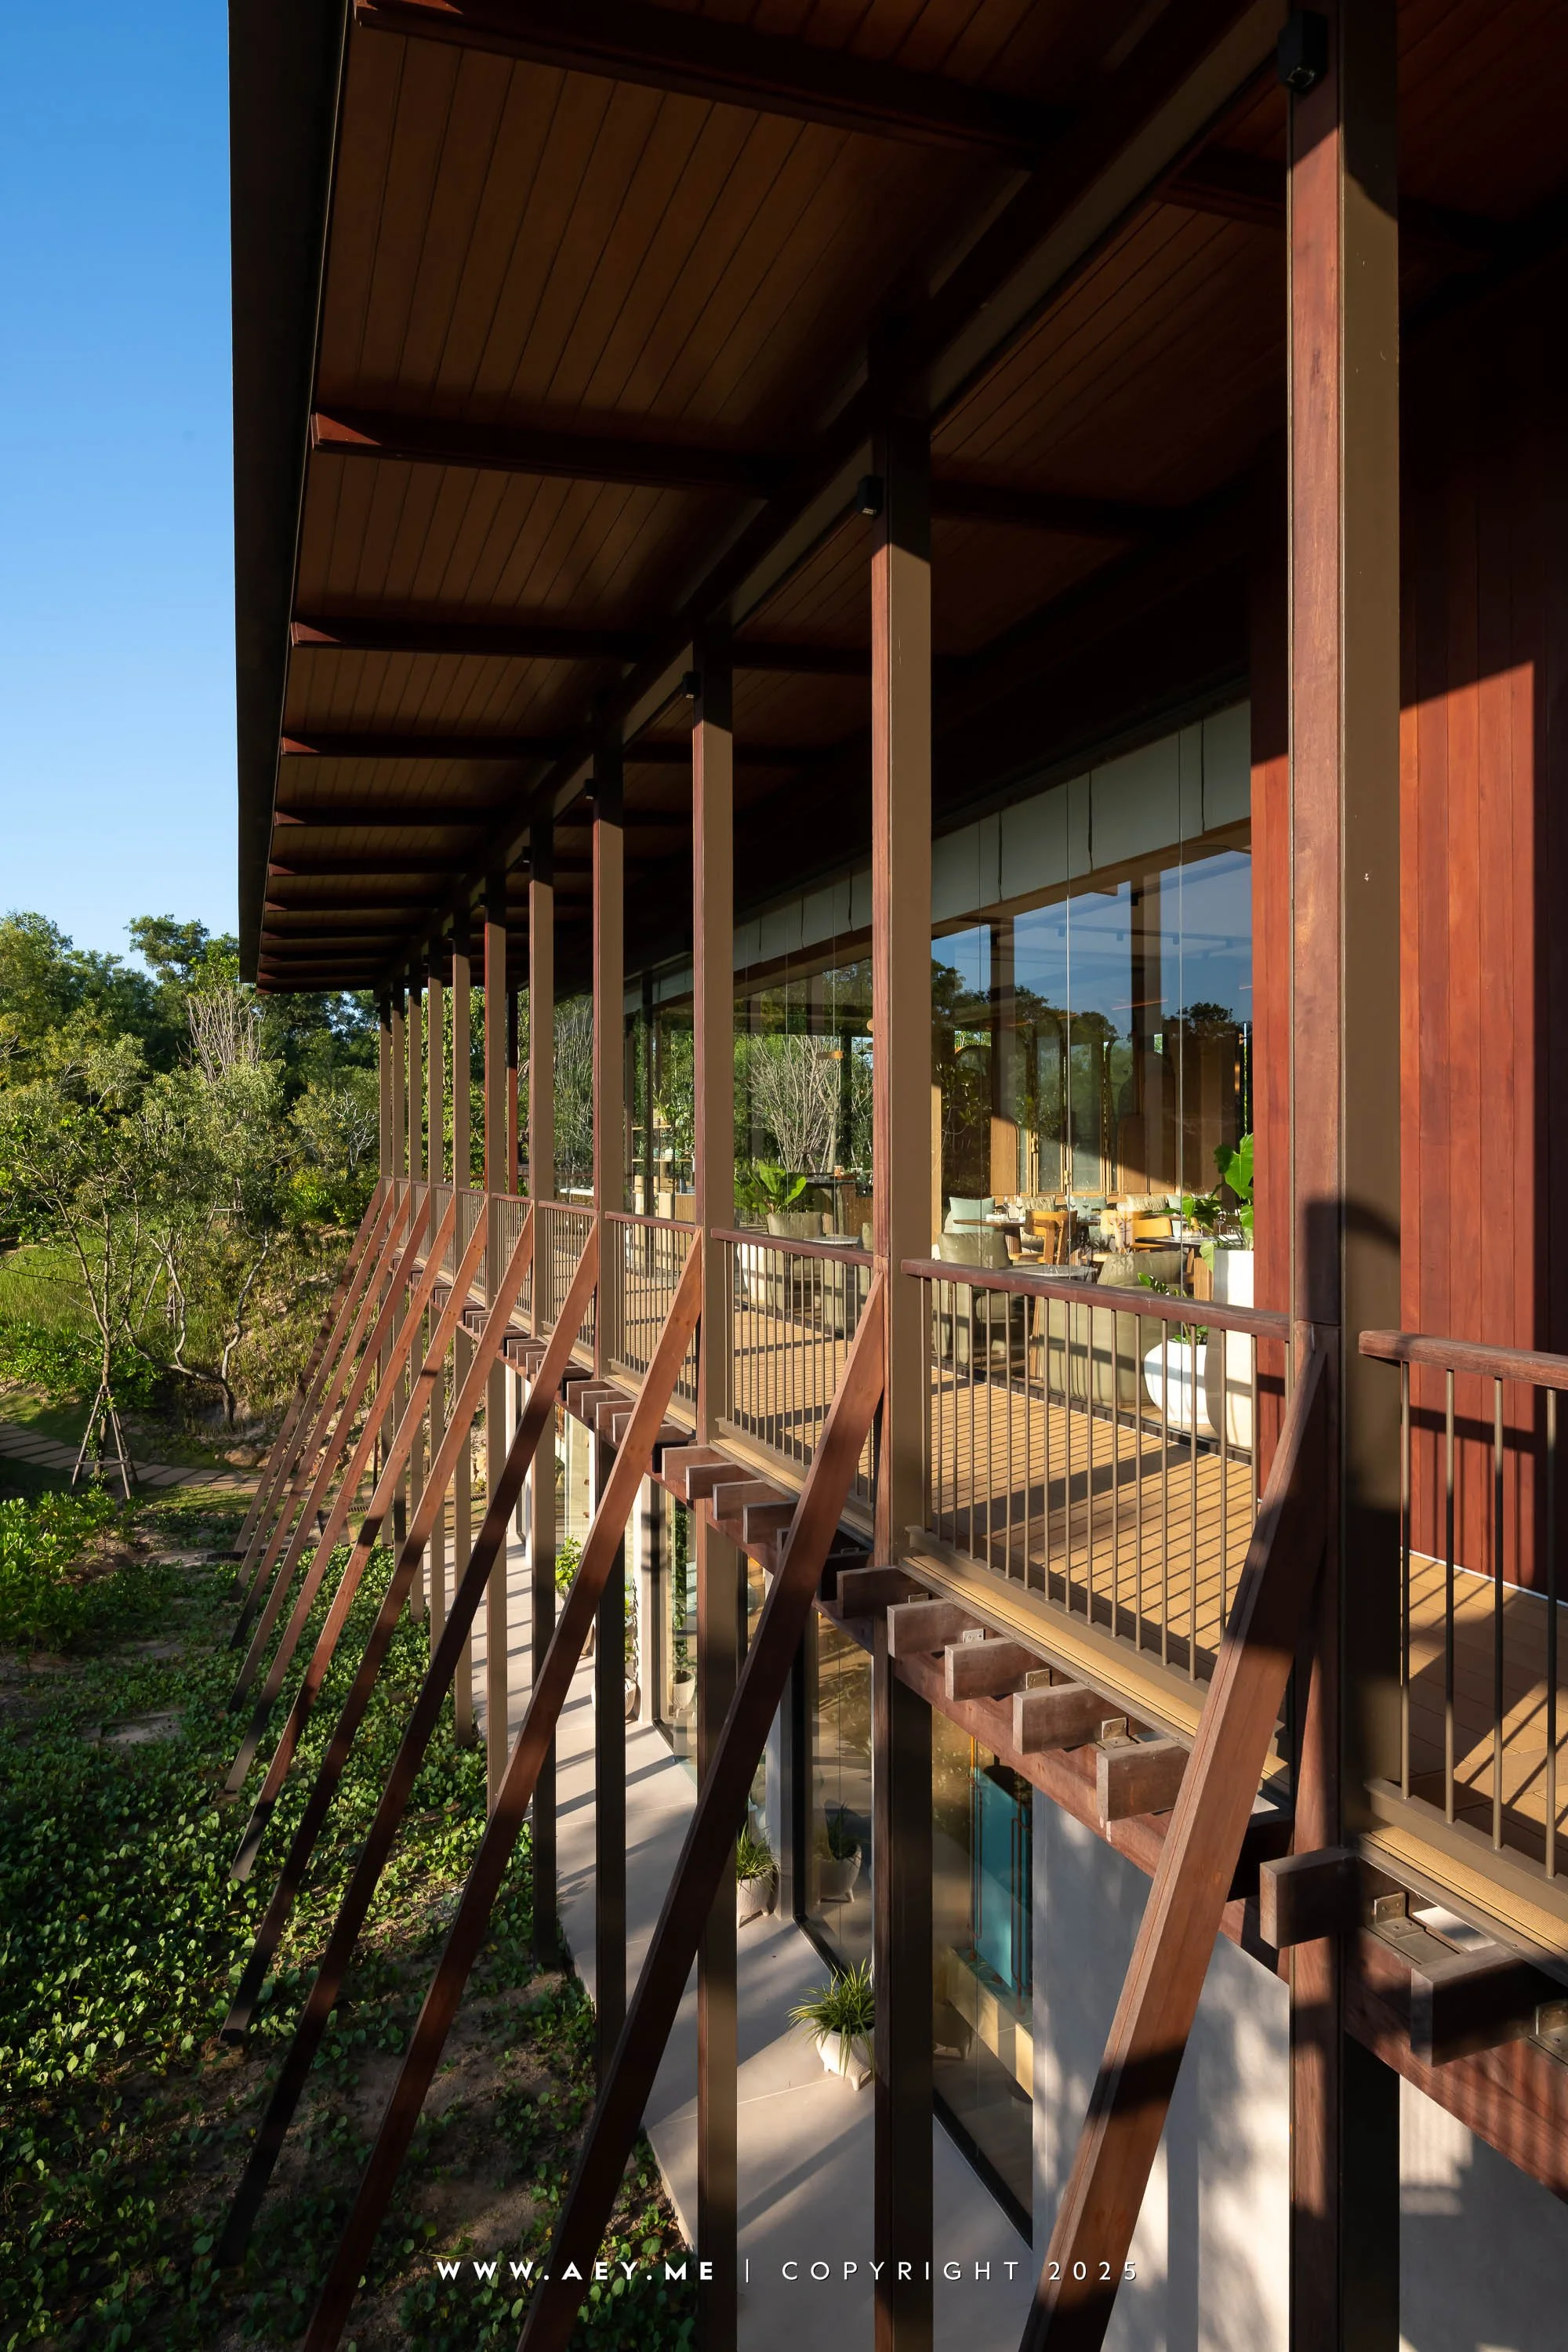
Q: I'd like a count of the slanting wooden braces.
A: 11